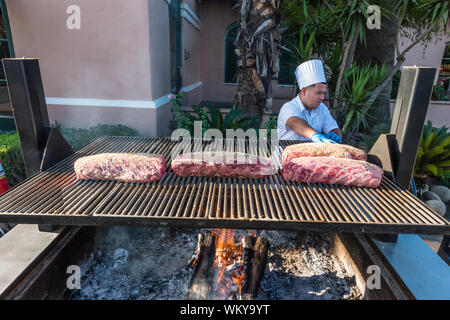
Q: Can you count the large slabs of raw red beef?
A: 4